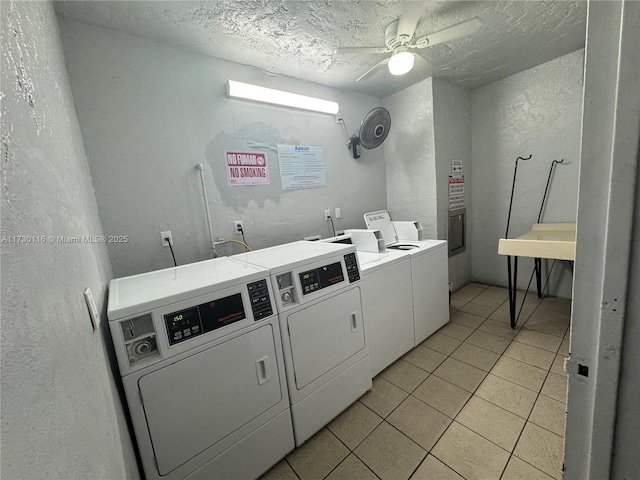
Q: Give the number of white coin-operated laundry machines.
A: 4